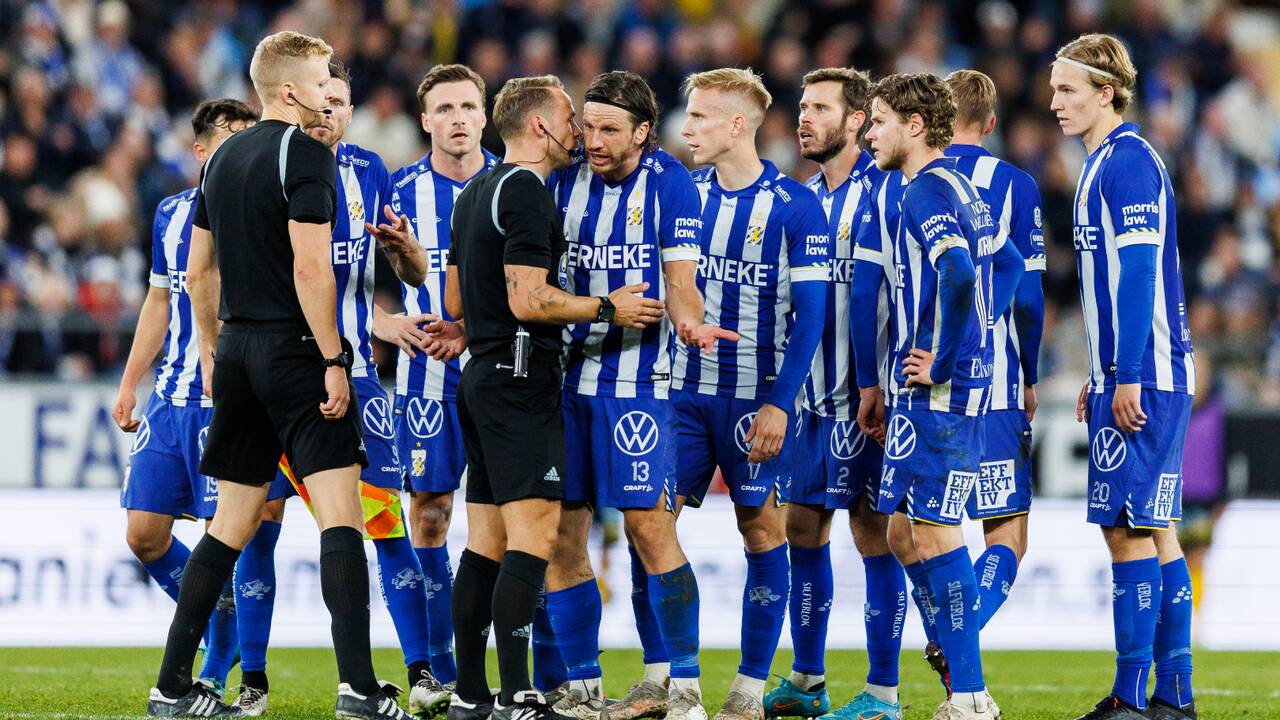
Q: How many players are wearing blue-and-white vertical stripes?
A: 9